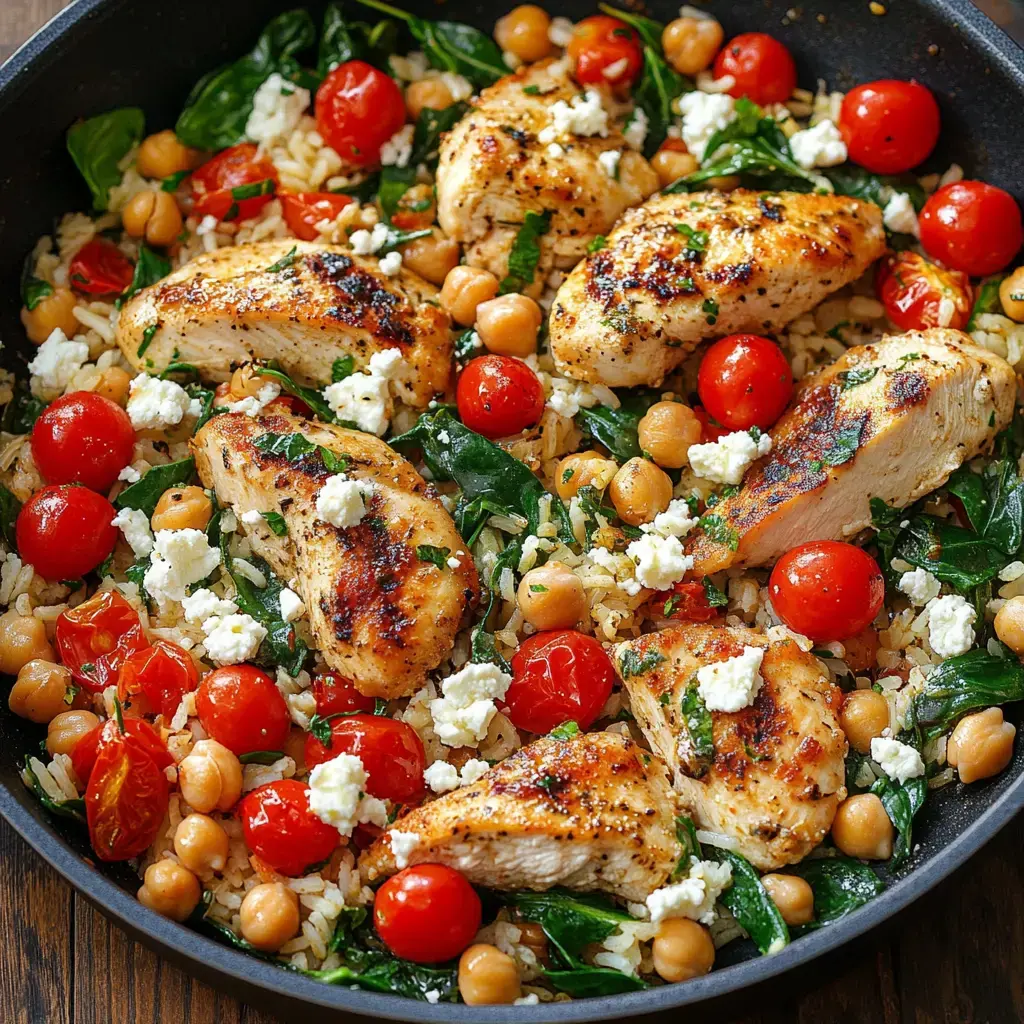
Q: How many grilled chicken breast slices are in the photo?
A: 7